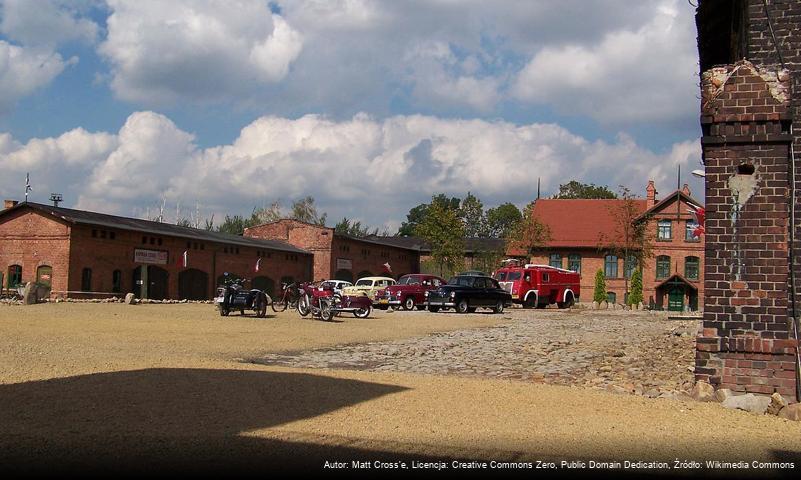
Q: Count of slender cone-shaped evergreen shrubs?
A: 2